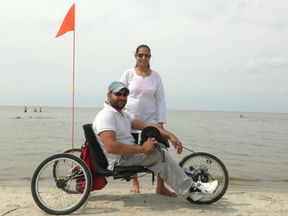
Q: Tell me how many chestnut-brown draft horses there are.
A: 0